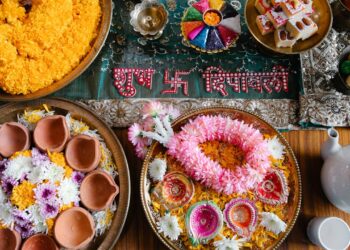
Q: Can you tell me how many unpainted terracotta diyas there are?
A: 7